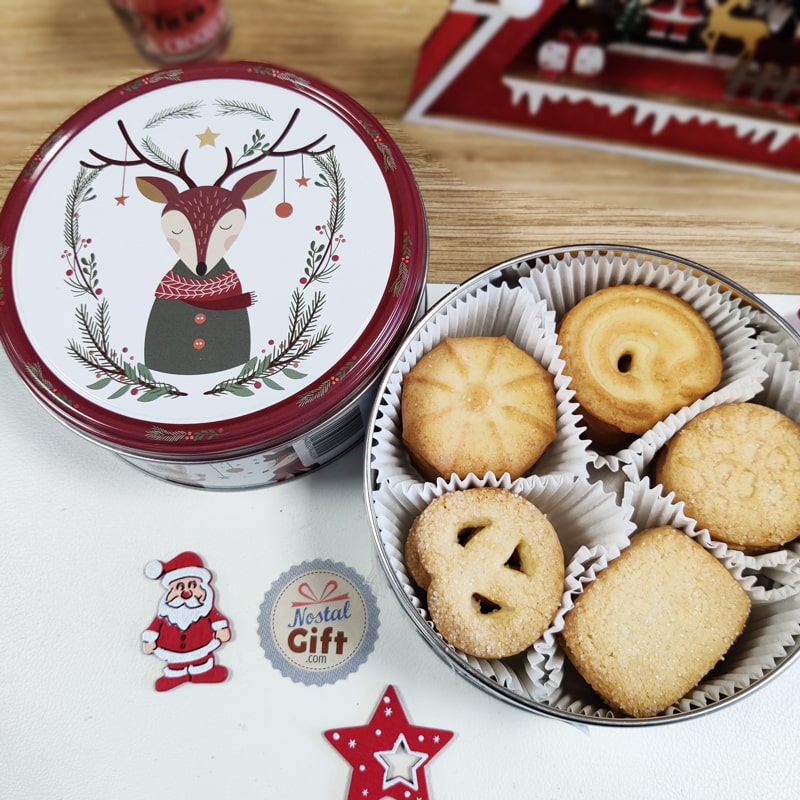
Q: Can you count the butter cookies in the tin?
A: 5